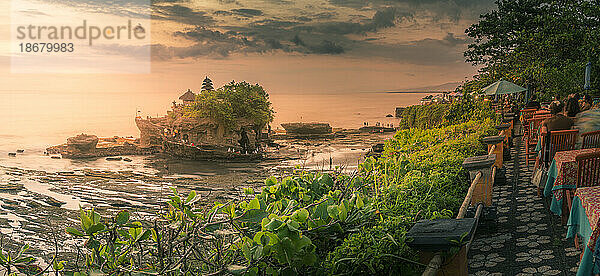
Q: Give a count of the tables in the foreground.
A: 2